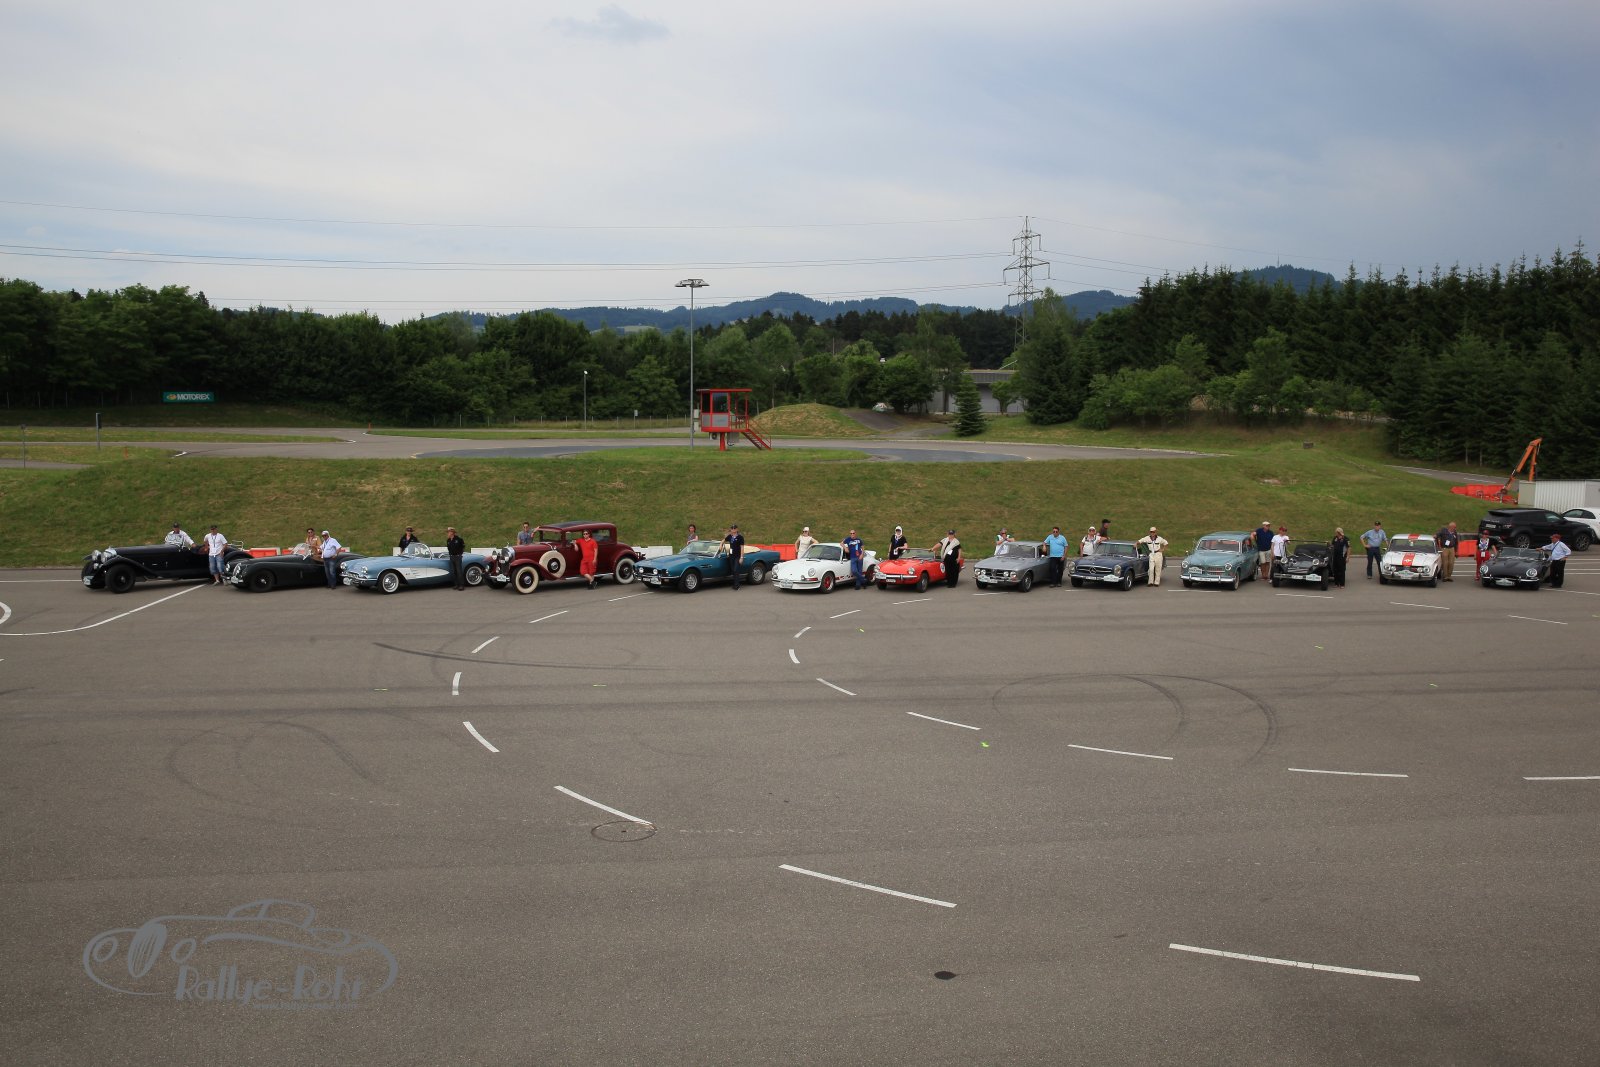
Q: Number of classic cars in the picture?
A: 13